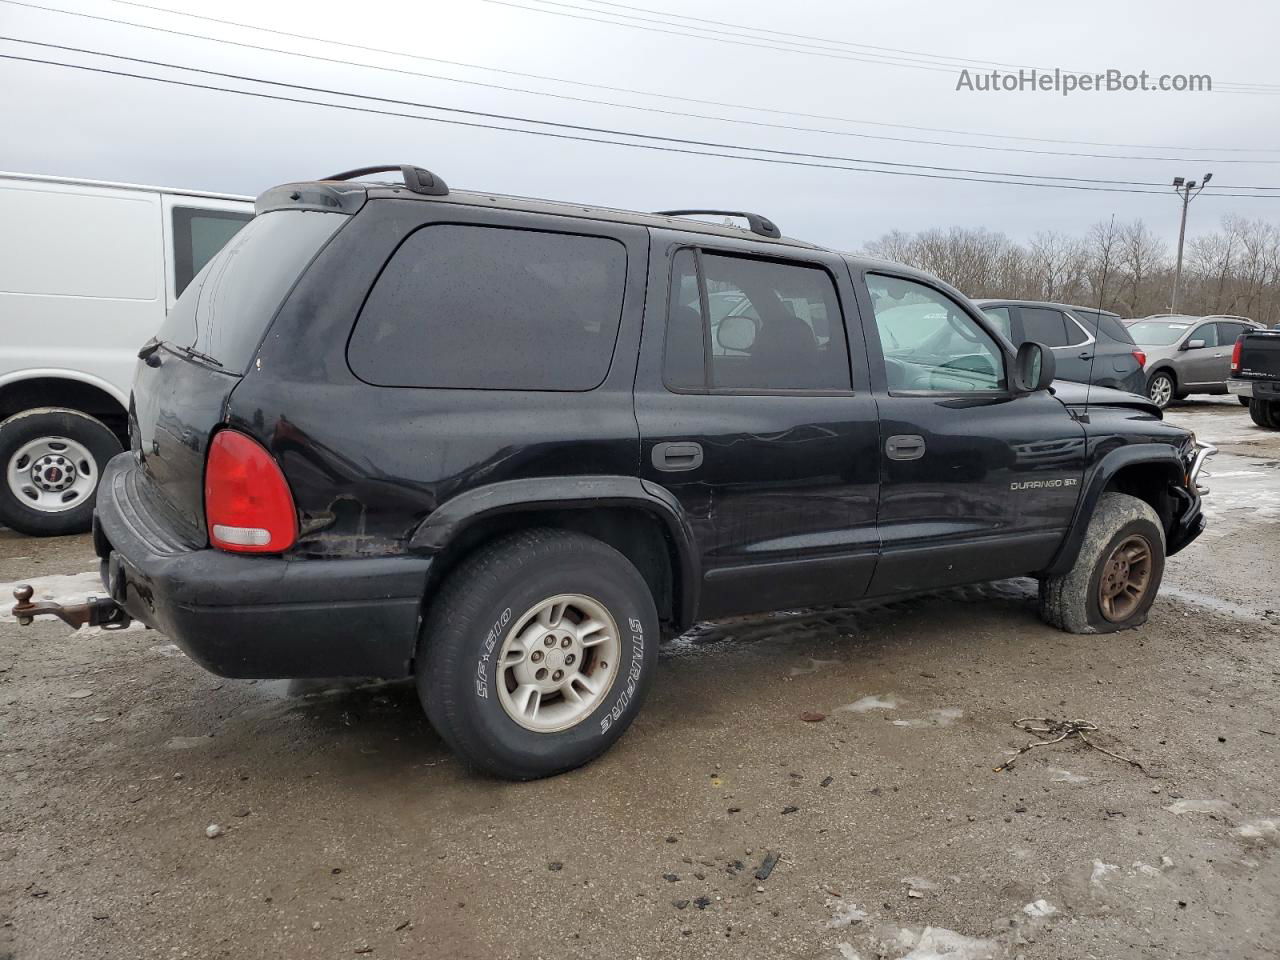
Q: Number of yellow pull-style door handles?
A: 0